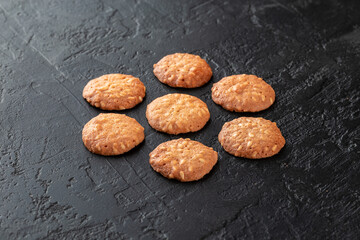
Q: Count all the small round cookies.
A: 7